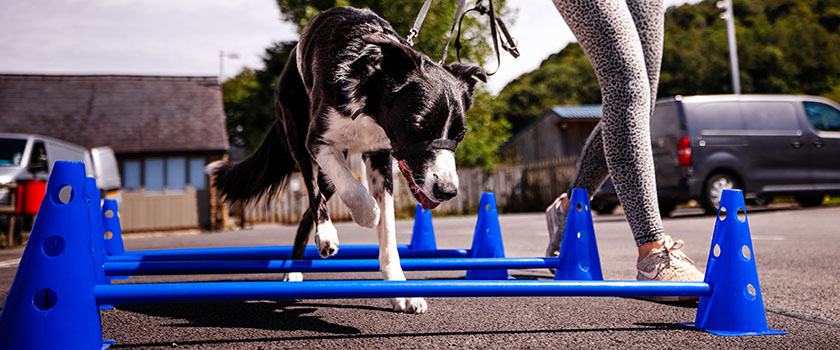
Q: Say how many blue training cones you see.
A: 8